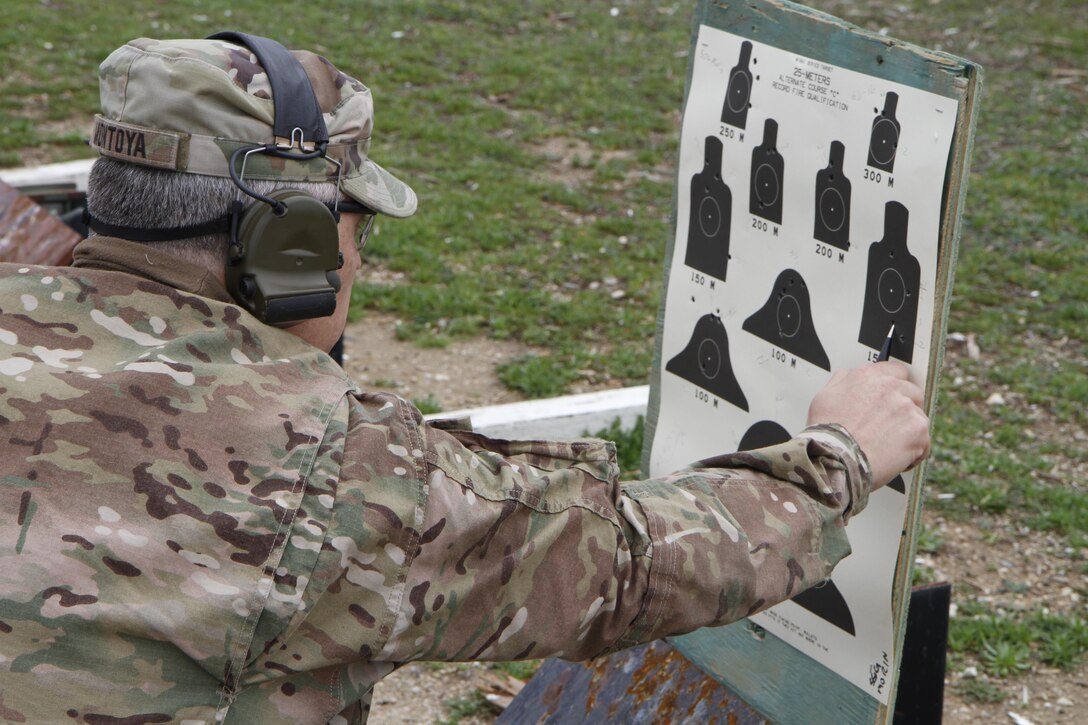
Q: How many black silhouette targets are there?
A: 10